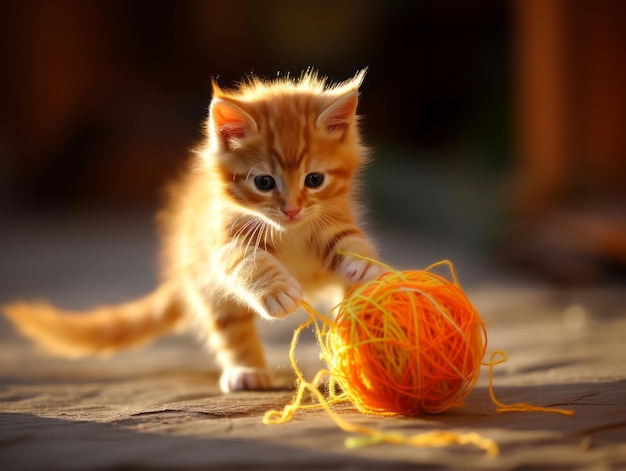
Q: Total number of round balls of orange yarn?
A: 1